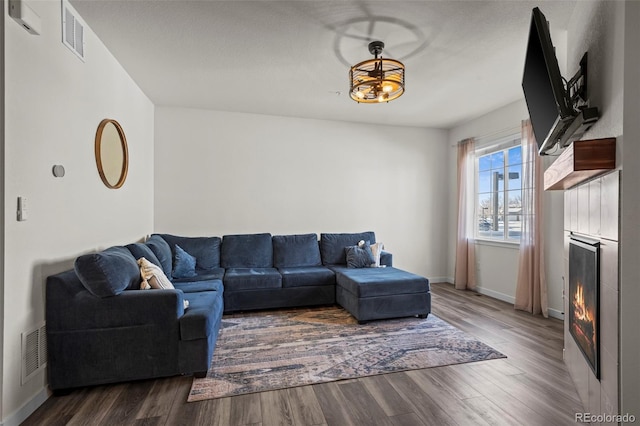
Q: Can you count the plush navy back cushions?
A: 7